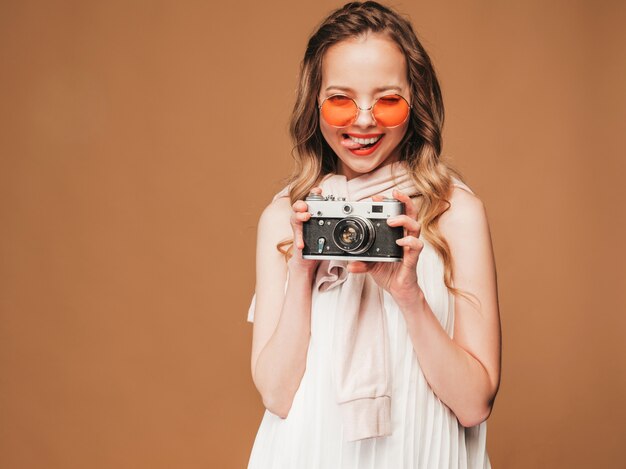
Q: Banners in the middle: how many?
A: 0